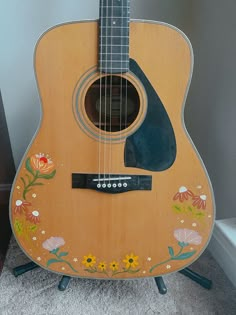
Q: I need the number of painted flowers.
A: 11